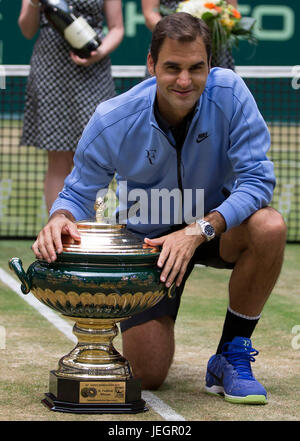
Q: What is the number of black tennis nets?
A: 1